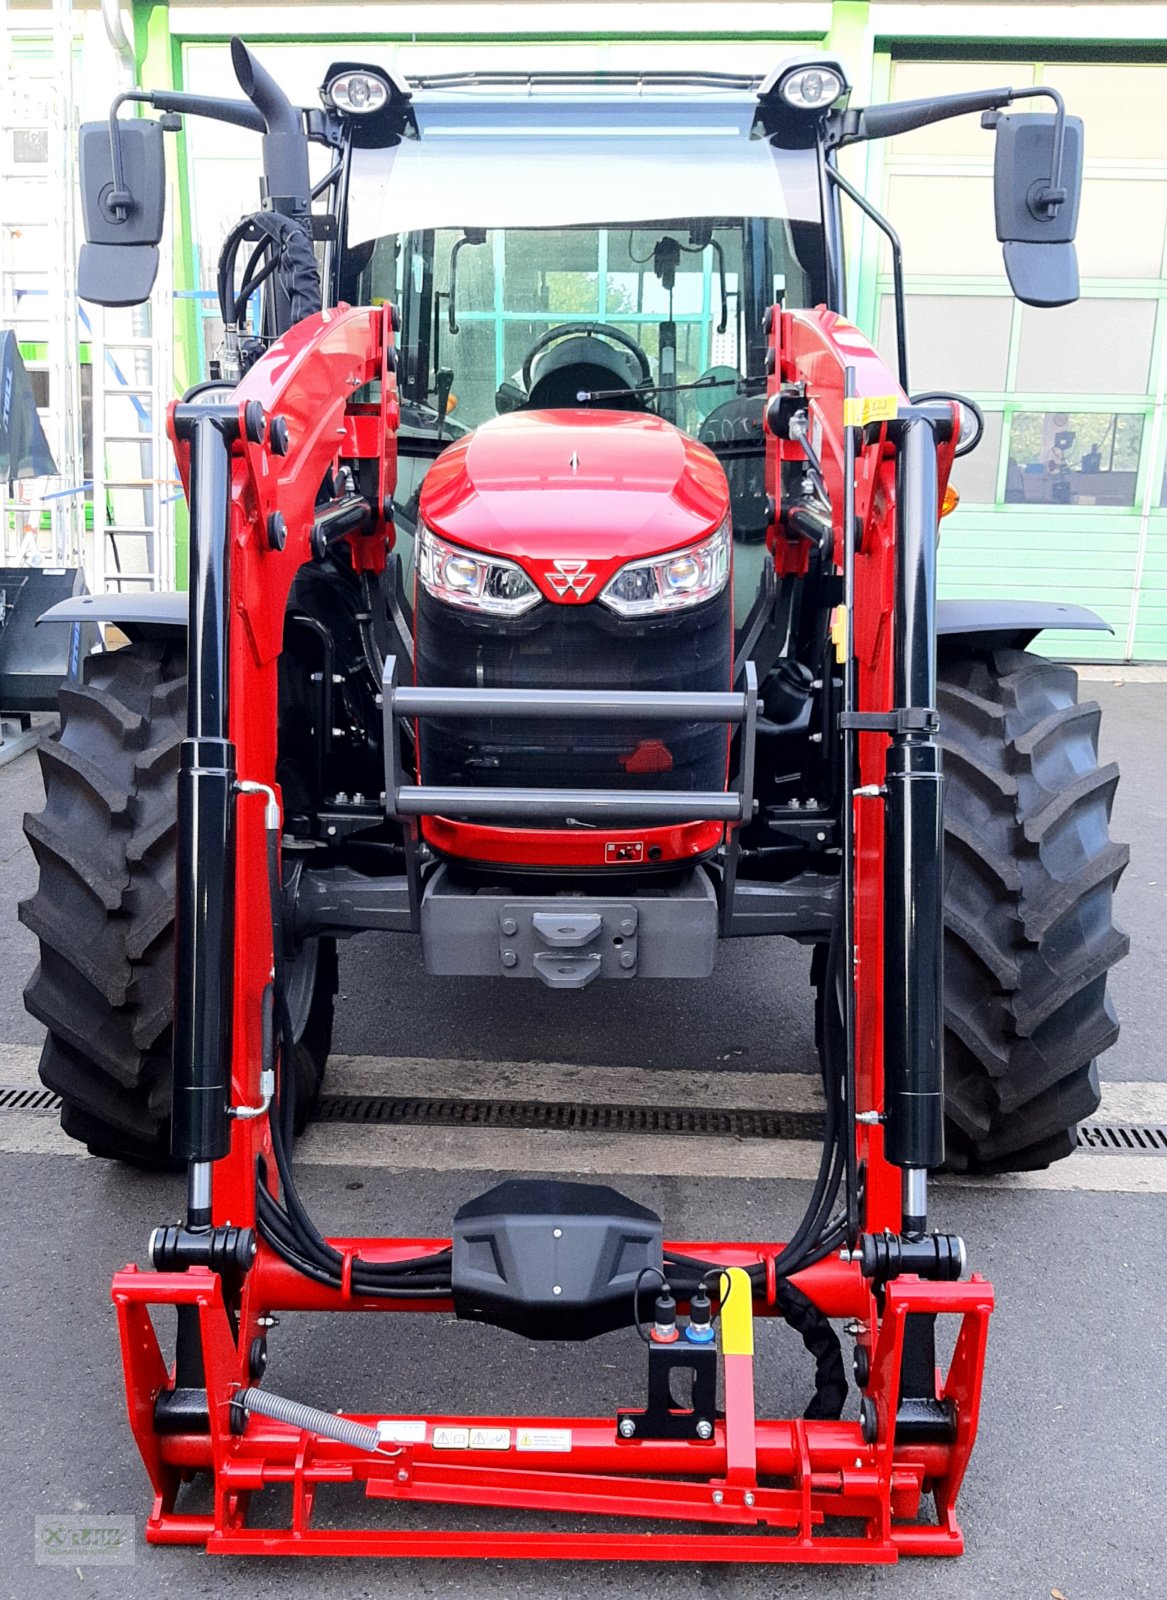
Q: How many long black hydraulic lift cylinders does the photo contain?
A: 2